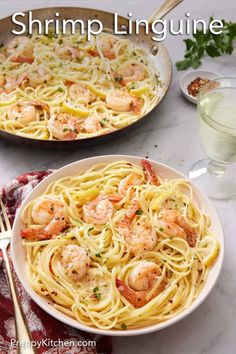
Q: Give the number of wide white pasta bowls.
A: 1